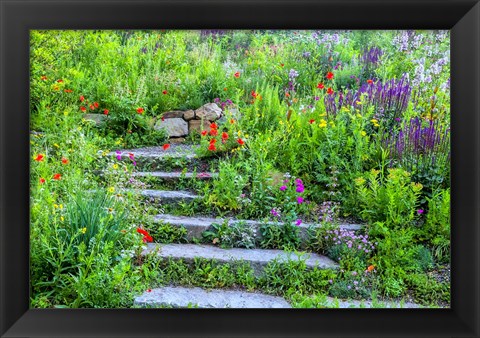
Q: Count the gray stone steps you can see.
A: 6